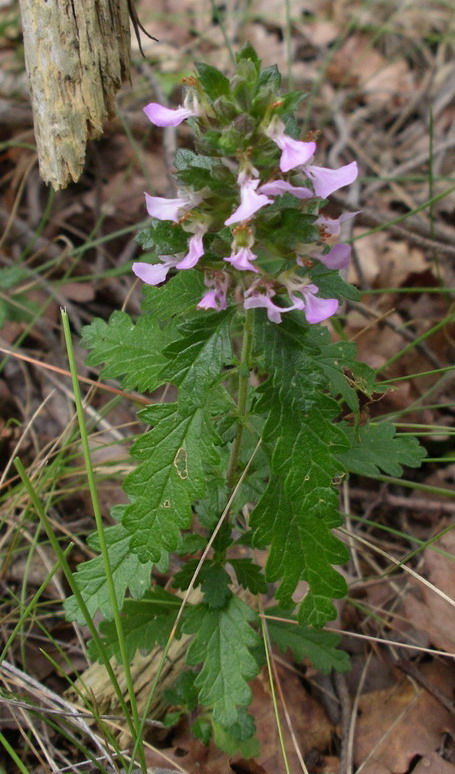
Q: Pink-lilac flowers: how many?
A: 14